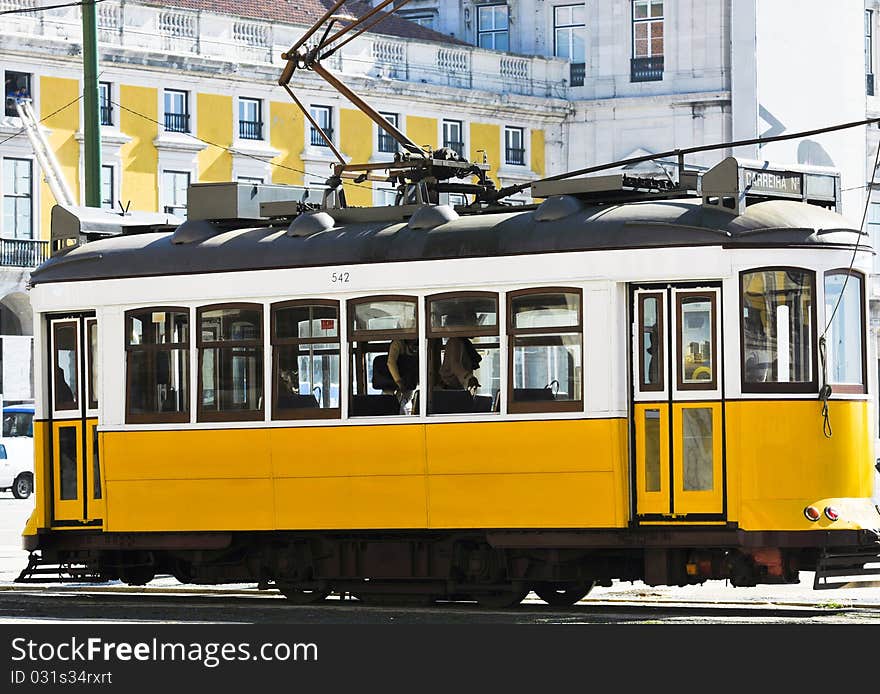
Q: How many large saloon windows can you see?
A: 6